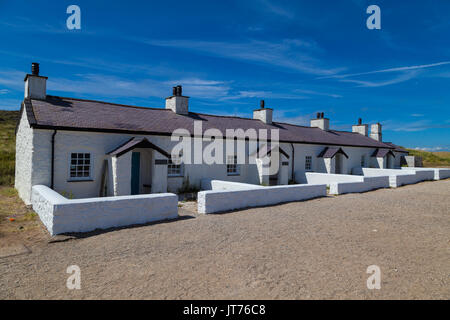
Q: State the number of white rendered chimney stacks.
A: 6